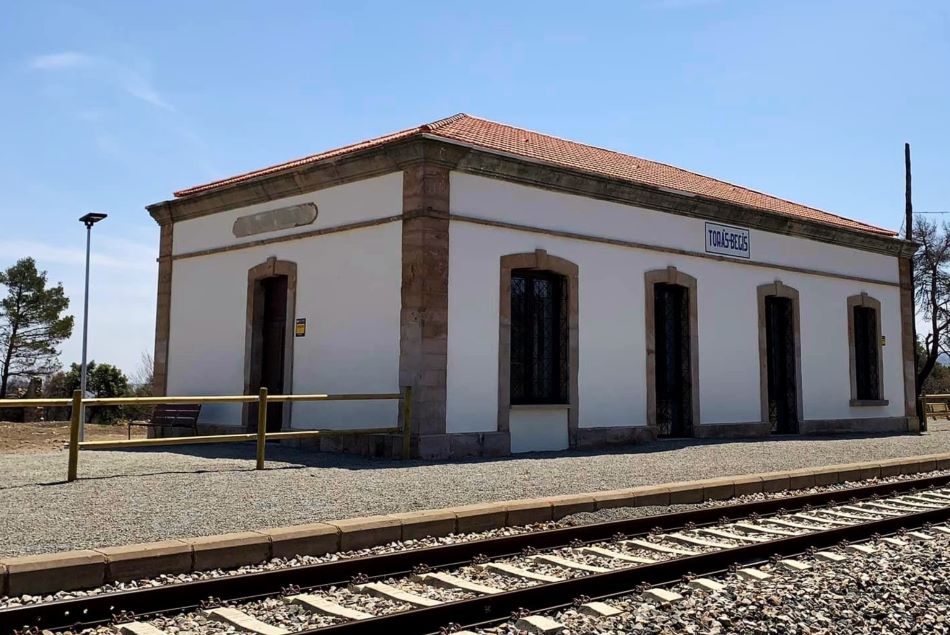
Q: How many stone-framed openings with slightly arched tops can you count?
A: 5